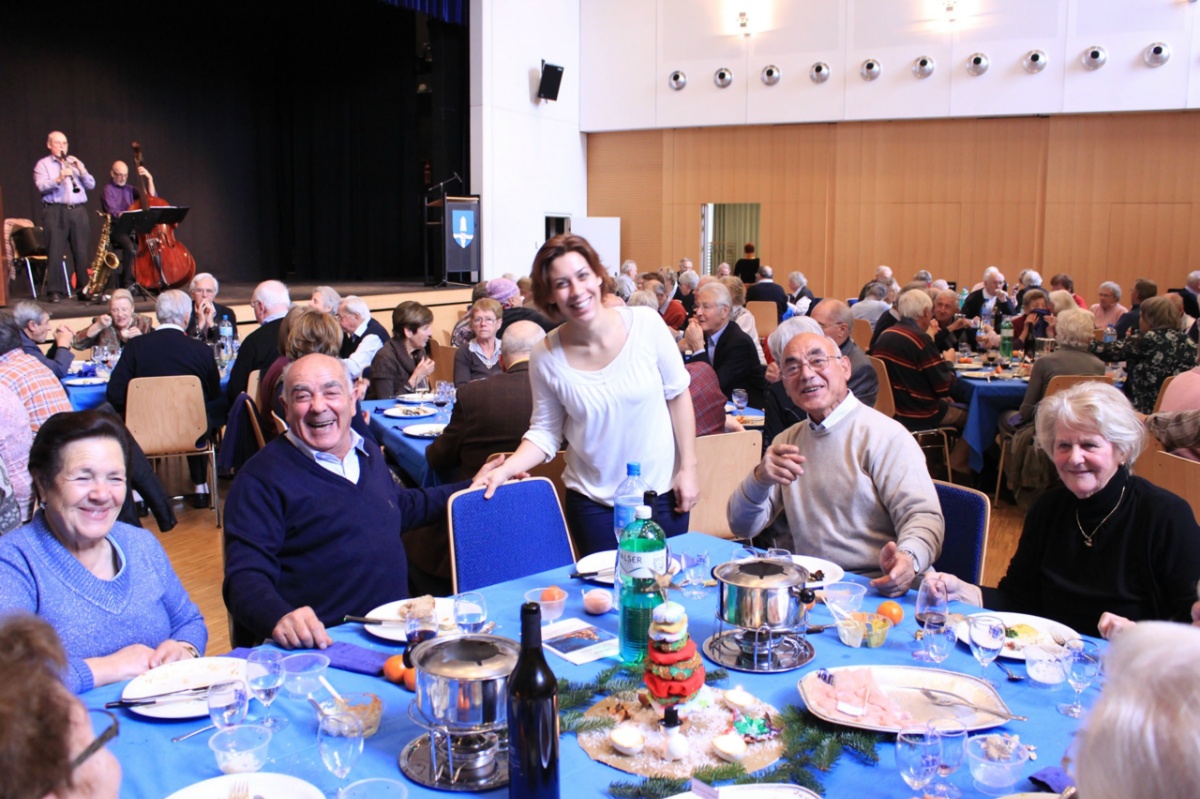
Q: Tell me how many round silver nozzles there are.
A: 10